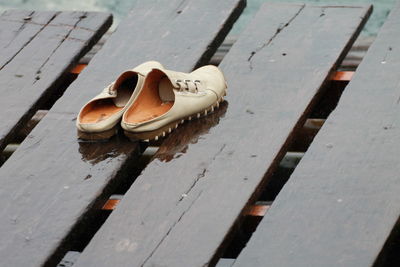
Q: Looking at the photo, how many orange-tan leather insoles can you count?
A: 2